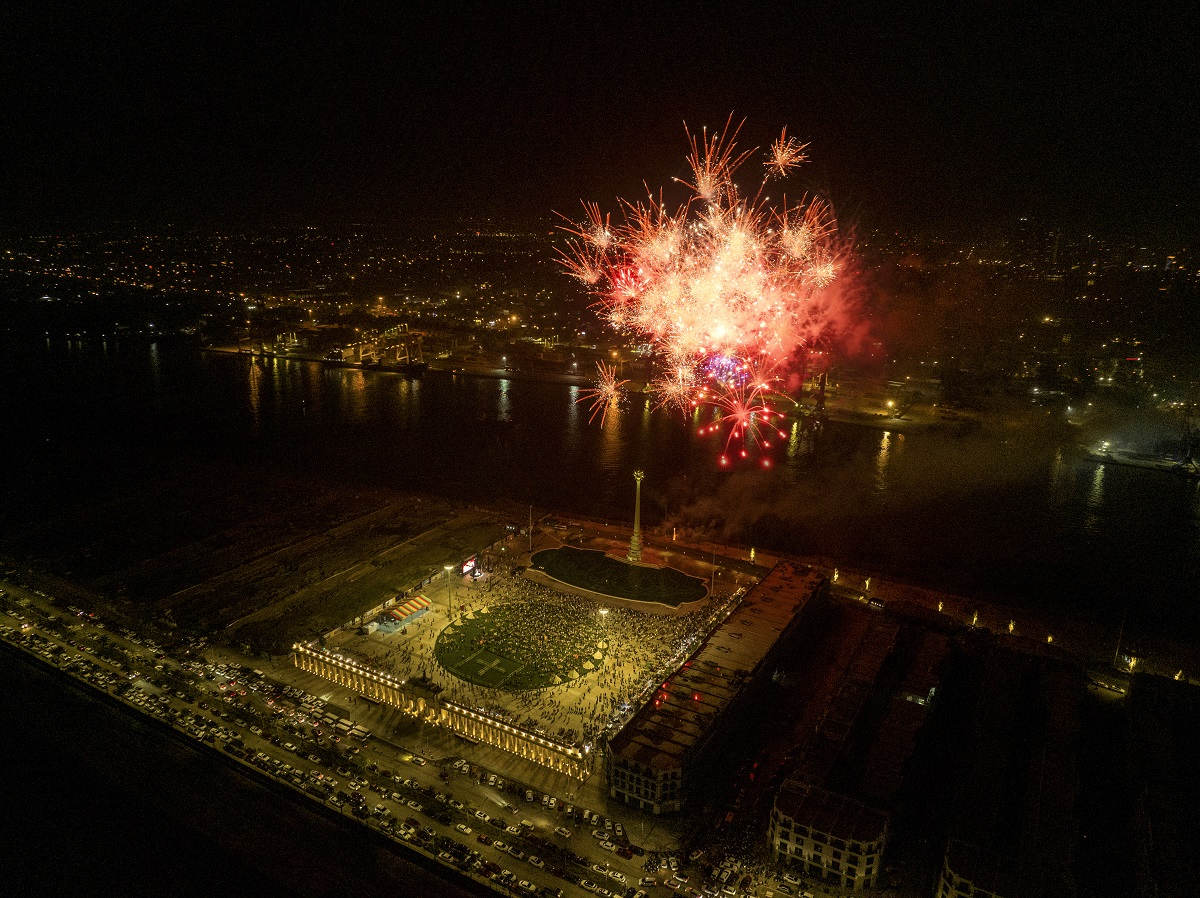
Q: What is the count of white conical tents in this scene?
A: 10